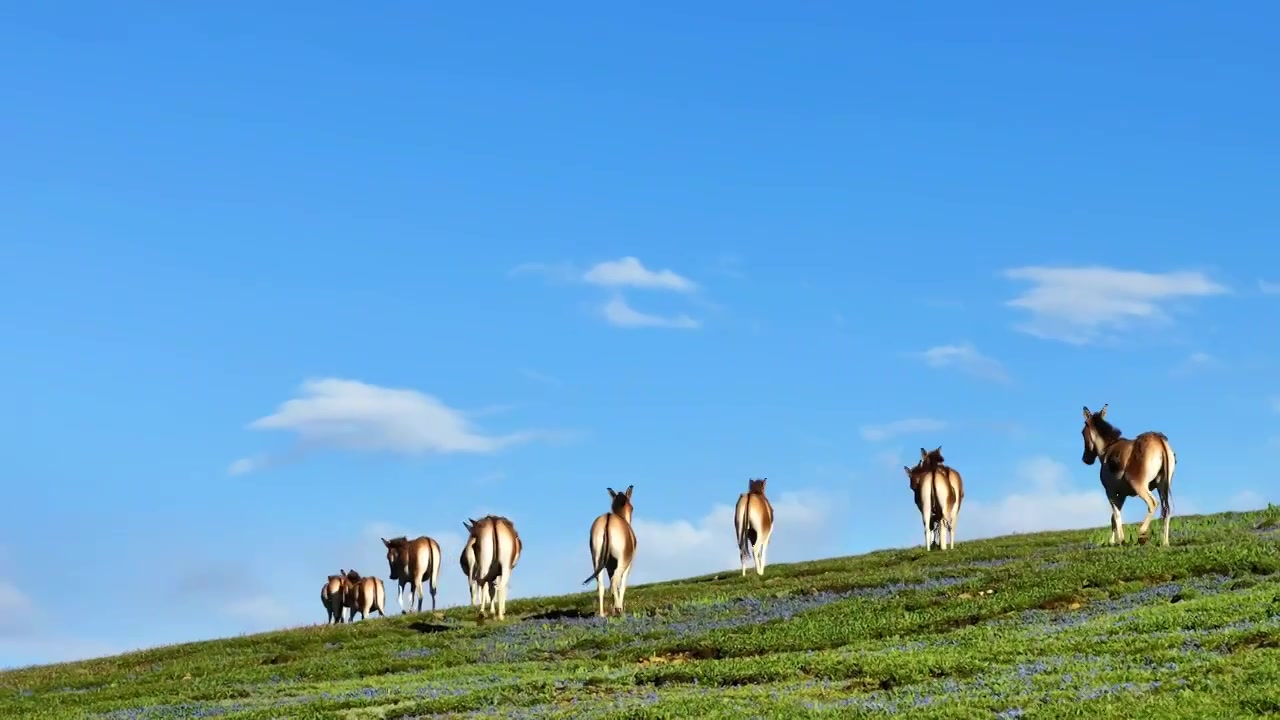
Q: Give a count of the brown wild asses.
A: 10